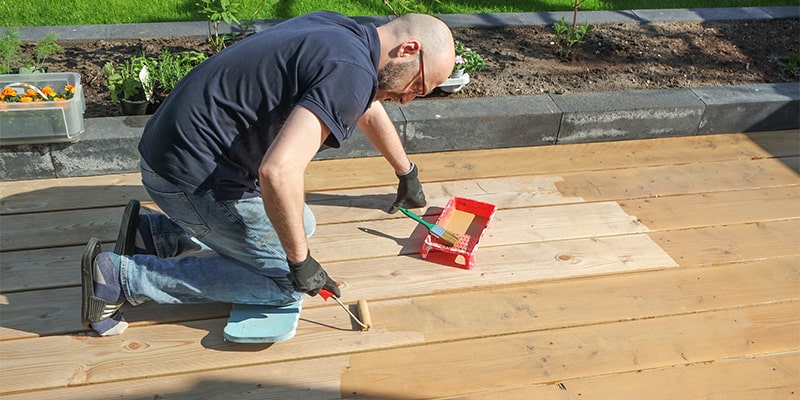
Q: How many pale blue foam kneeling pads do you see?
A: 1